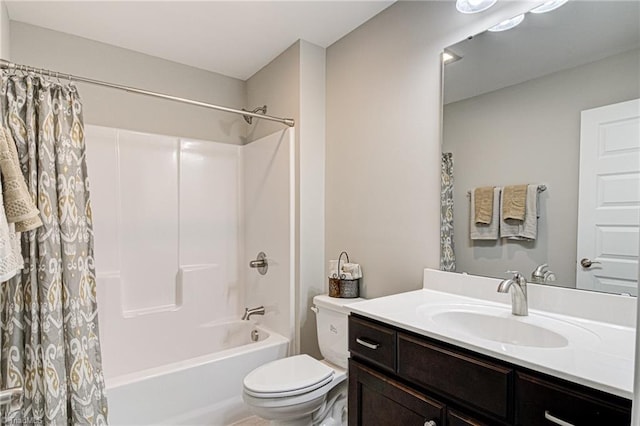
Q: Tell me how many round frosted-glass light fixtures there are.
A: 3